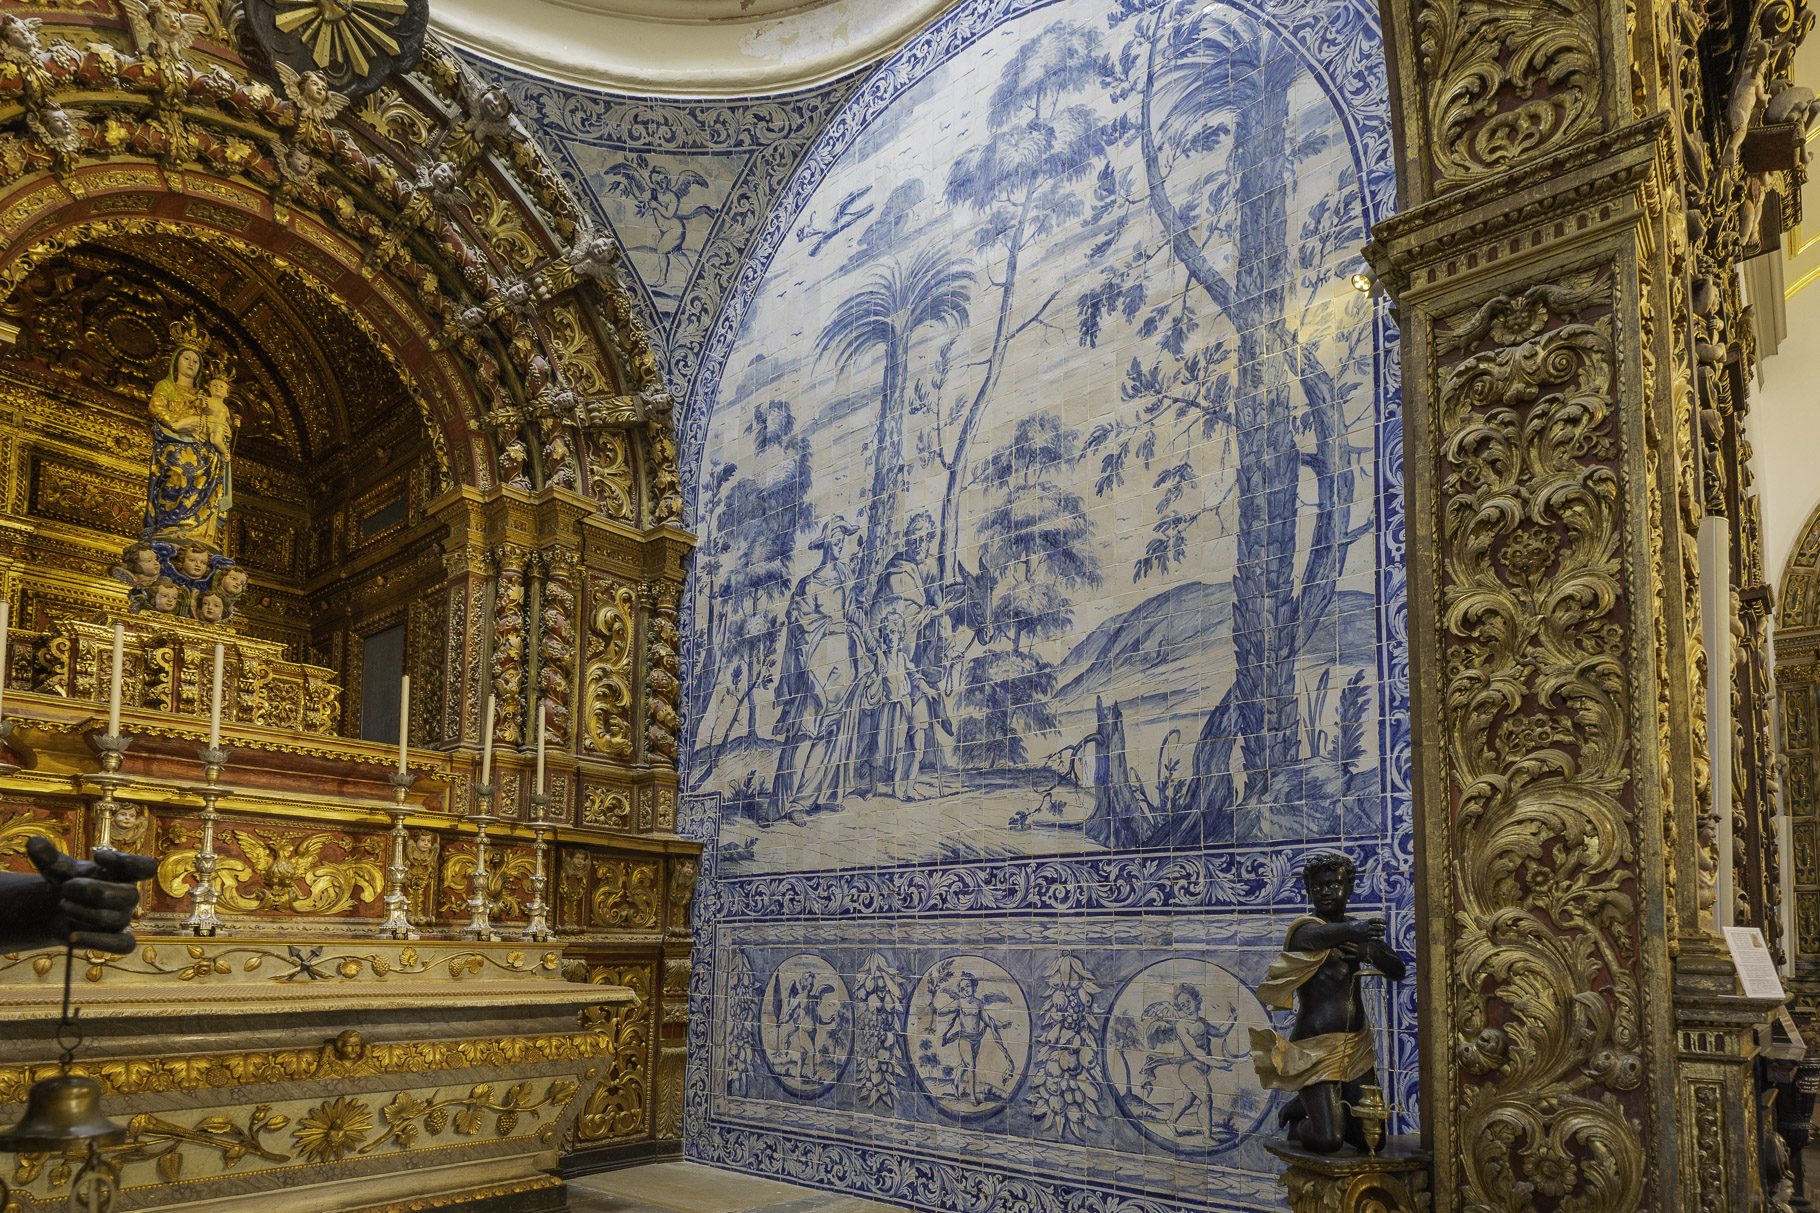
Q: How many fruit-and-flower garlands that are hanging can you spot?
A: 3